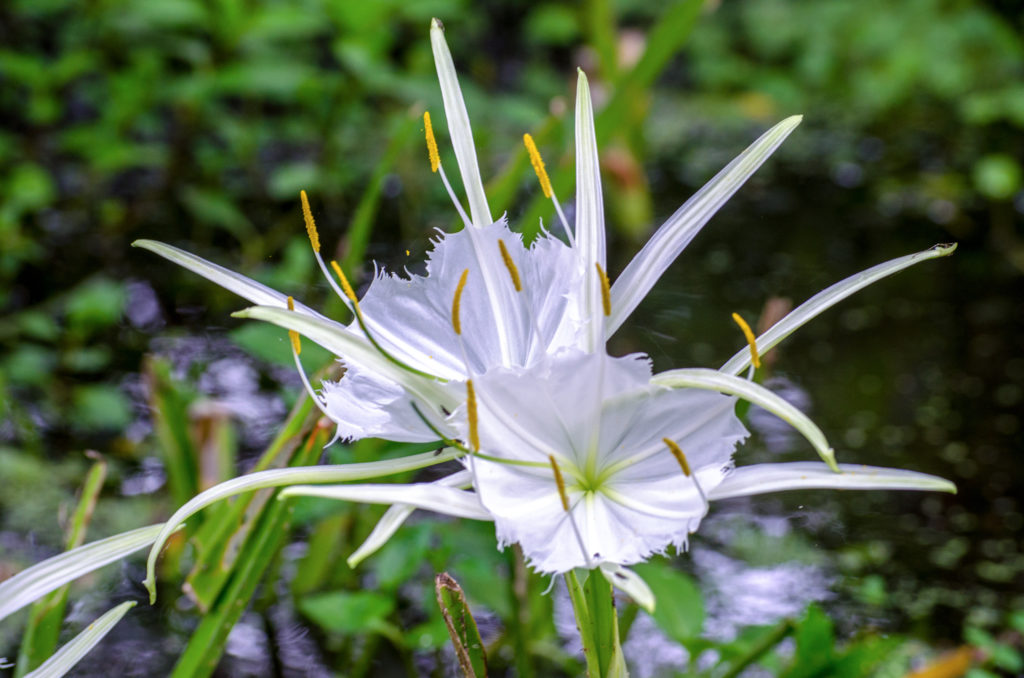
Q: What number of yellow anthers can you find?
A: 12